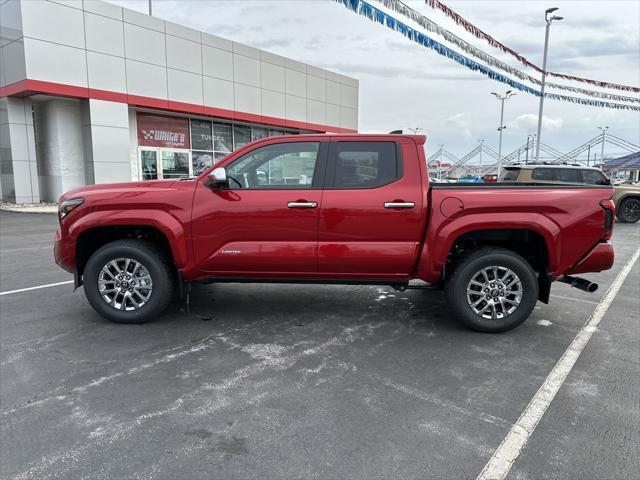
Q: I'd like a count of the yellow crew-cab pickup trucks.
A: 0